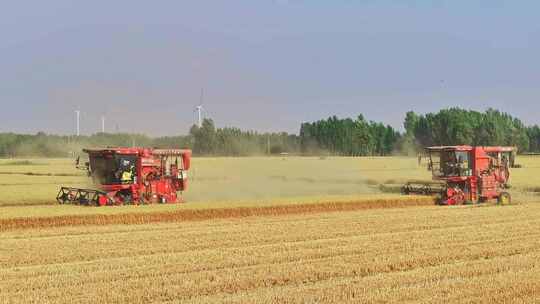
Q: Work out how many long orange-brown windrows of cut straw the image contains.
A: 1